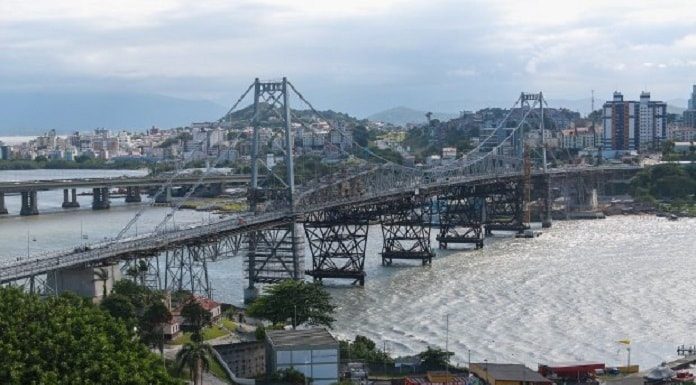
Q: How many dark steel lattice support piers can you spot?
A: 4